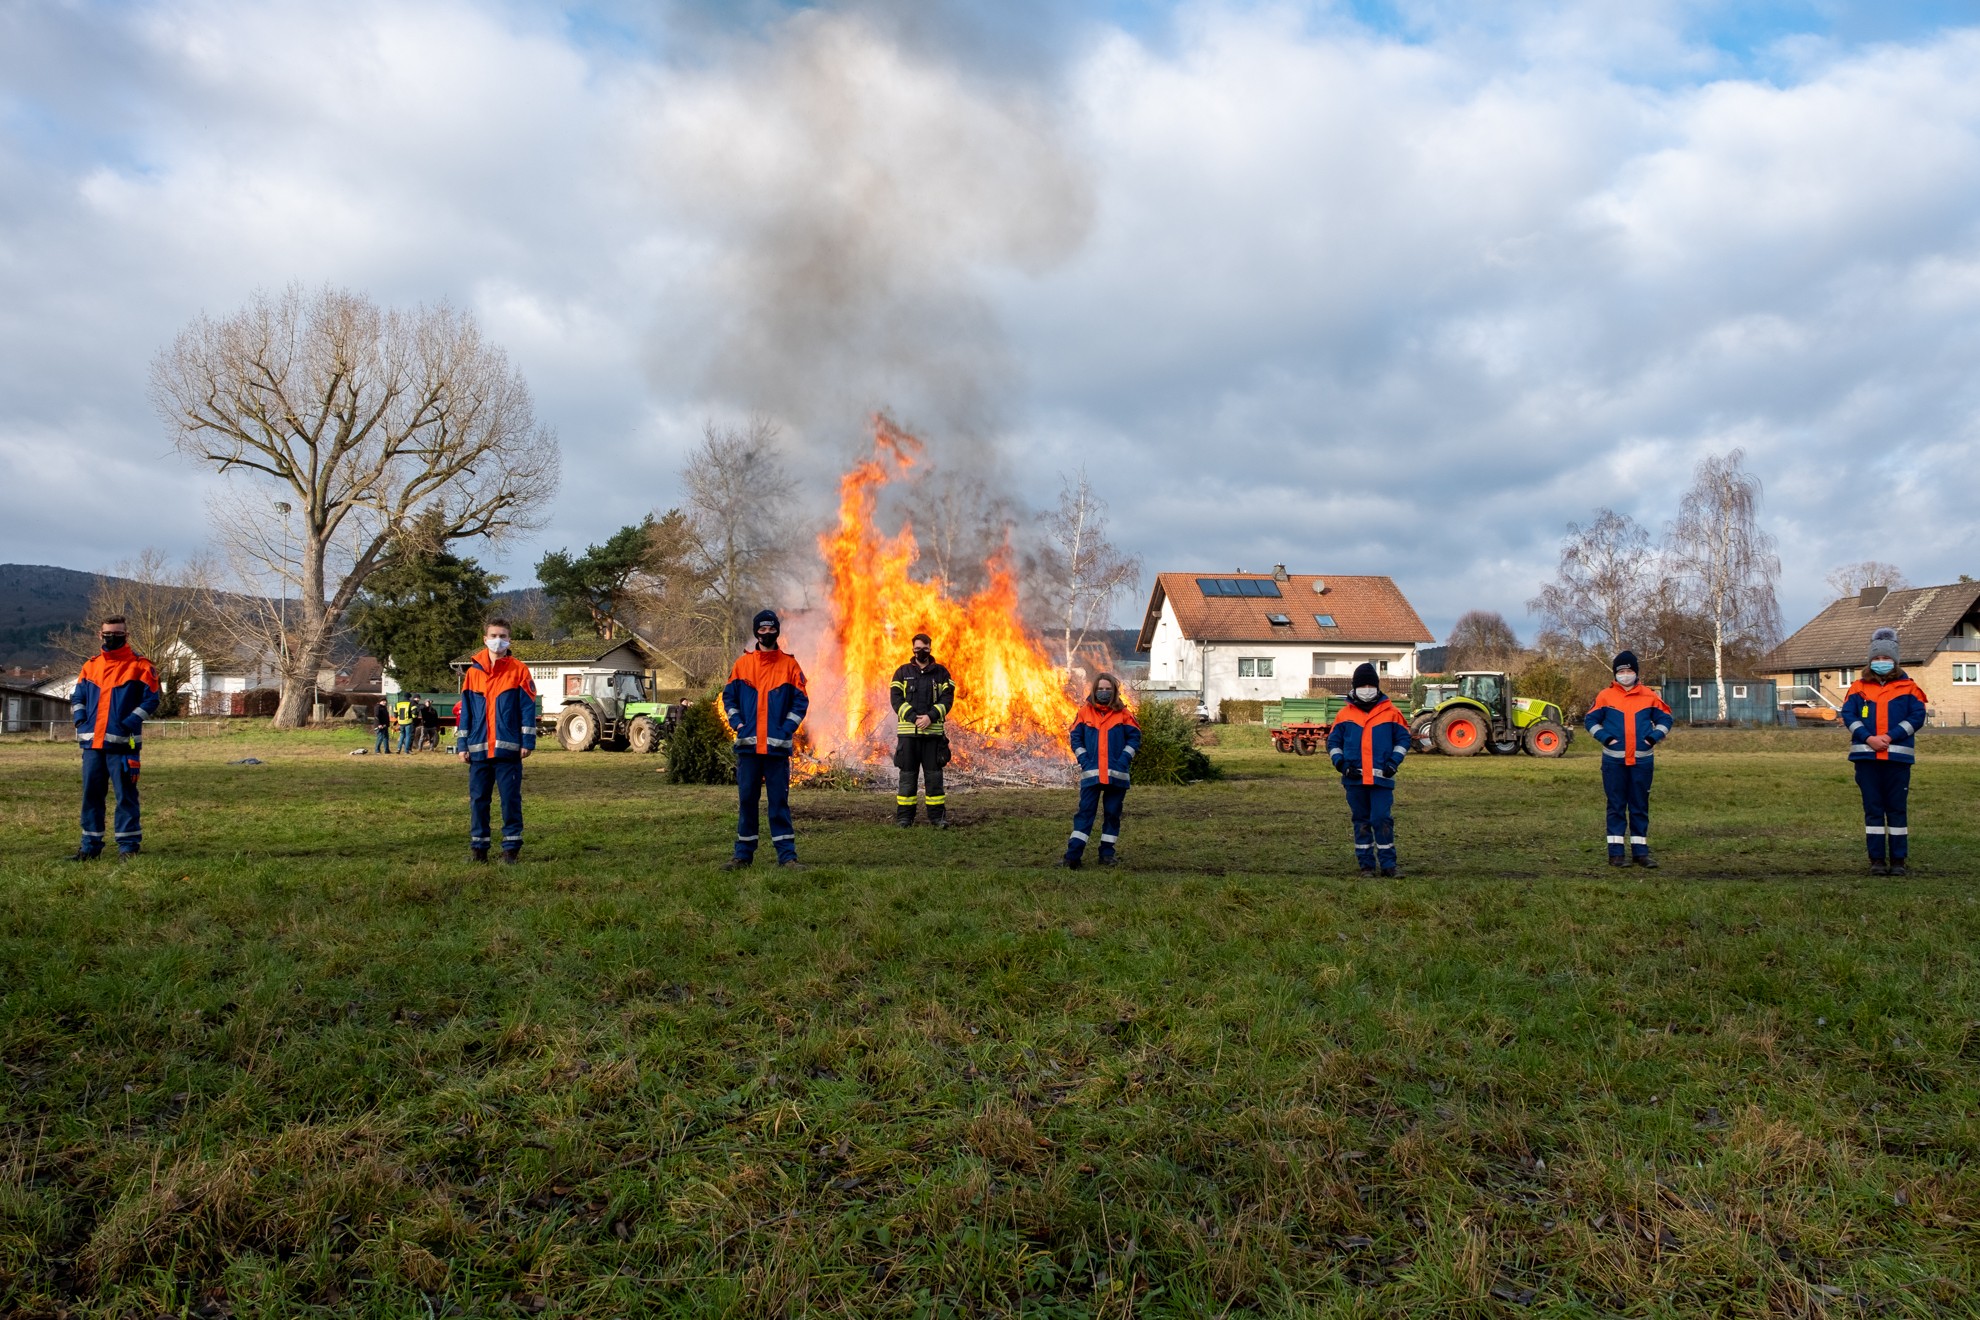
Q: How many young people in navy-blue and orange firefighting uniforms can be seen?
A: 7